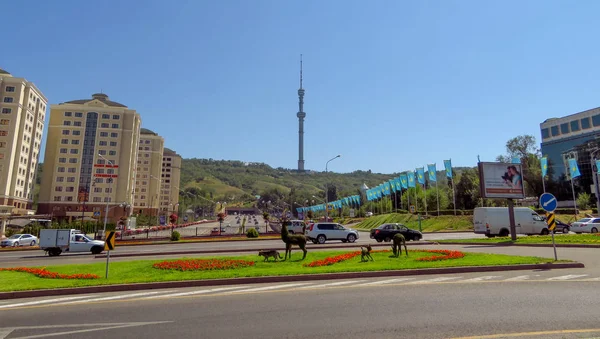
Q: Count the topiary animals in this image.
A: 4